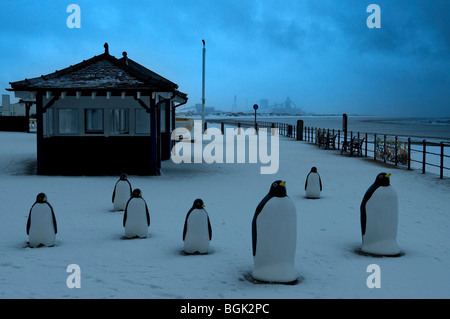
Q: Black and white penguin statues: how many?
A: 7